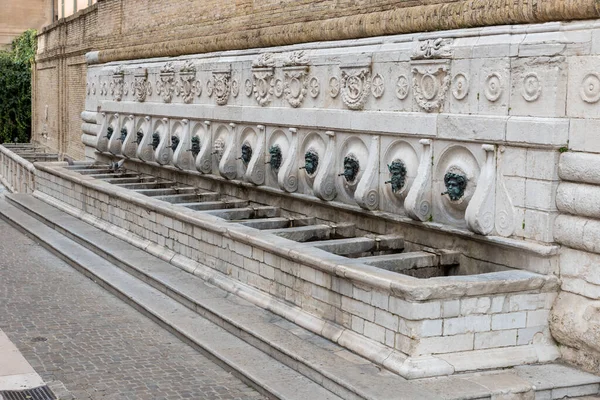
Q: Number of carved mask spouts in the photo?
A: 13